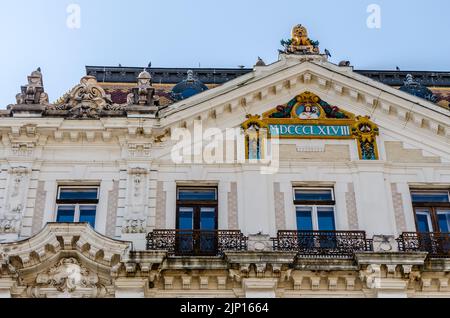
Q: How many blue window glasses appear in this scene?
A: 12